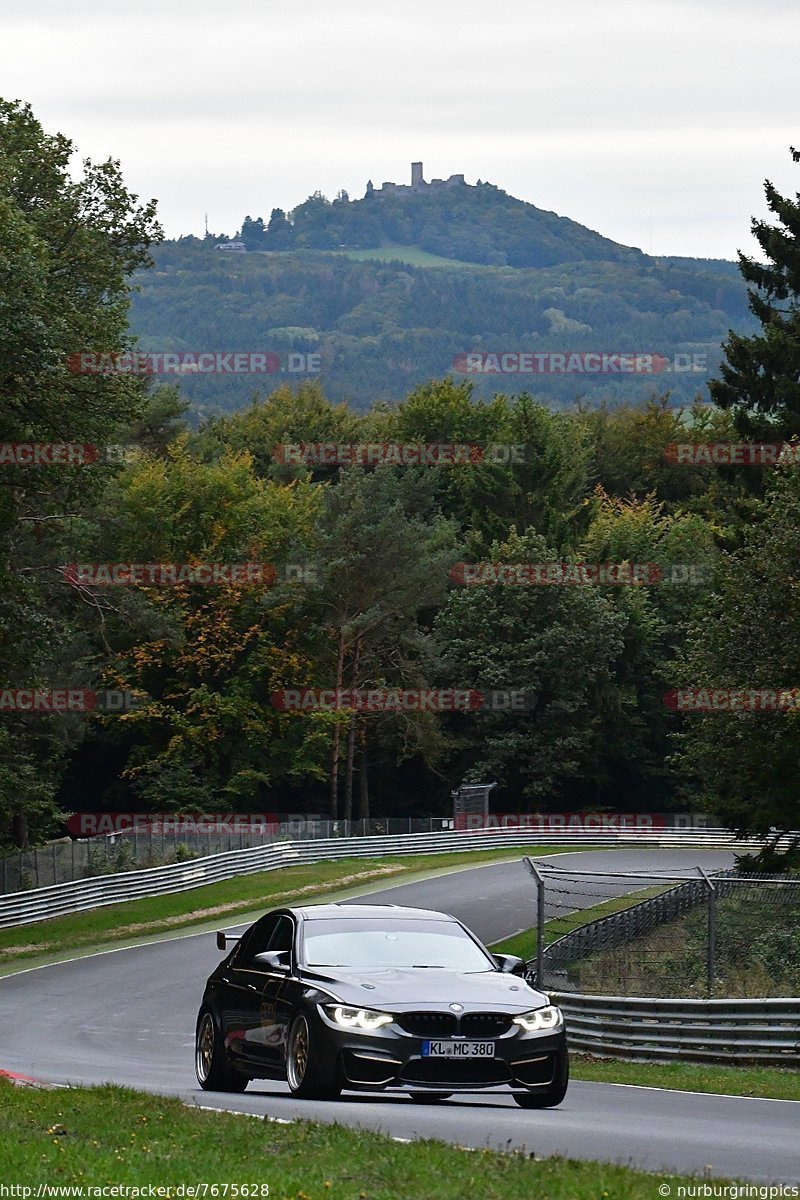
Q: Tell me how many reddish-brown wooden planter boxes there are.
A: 0